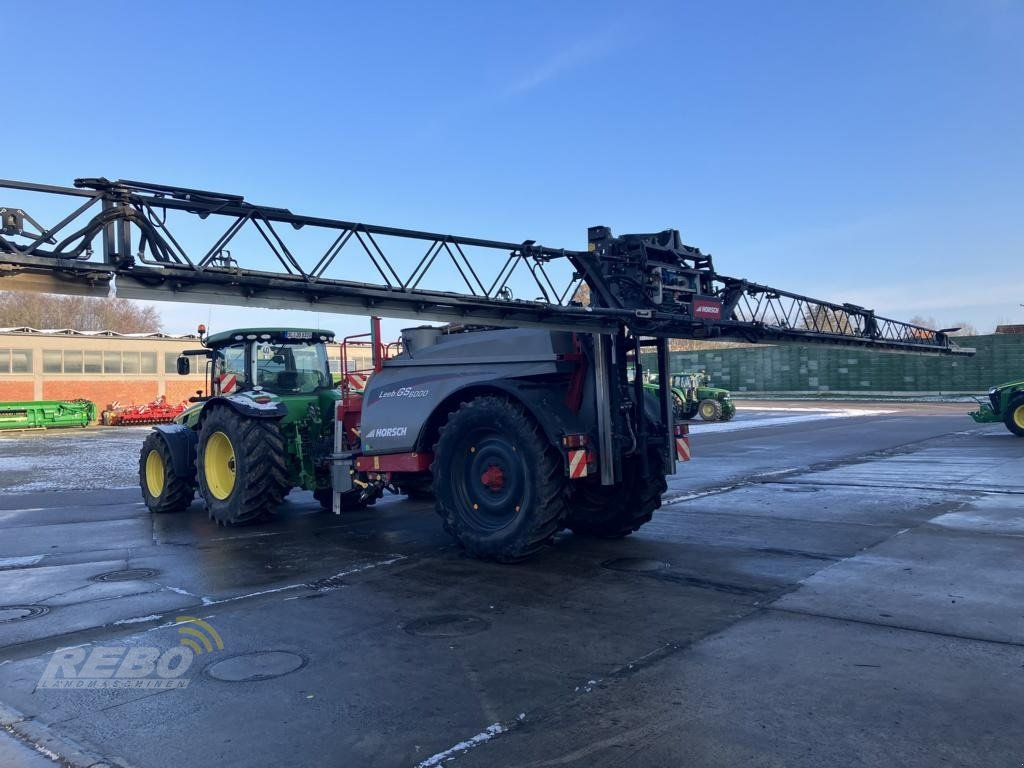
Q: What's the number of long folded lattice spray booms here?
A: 2